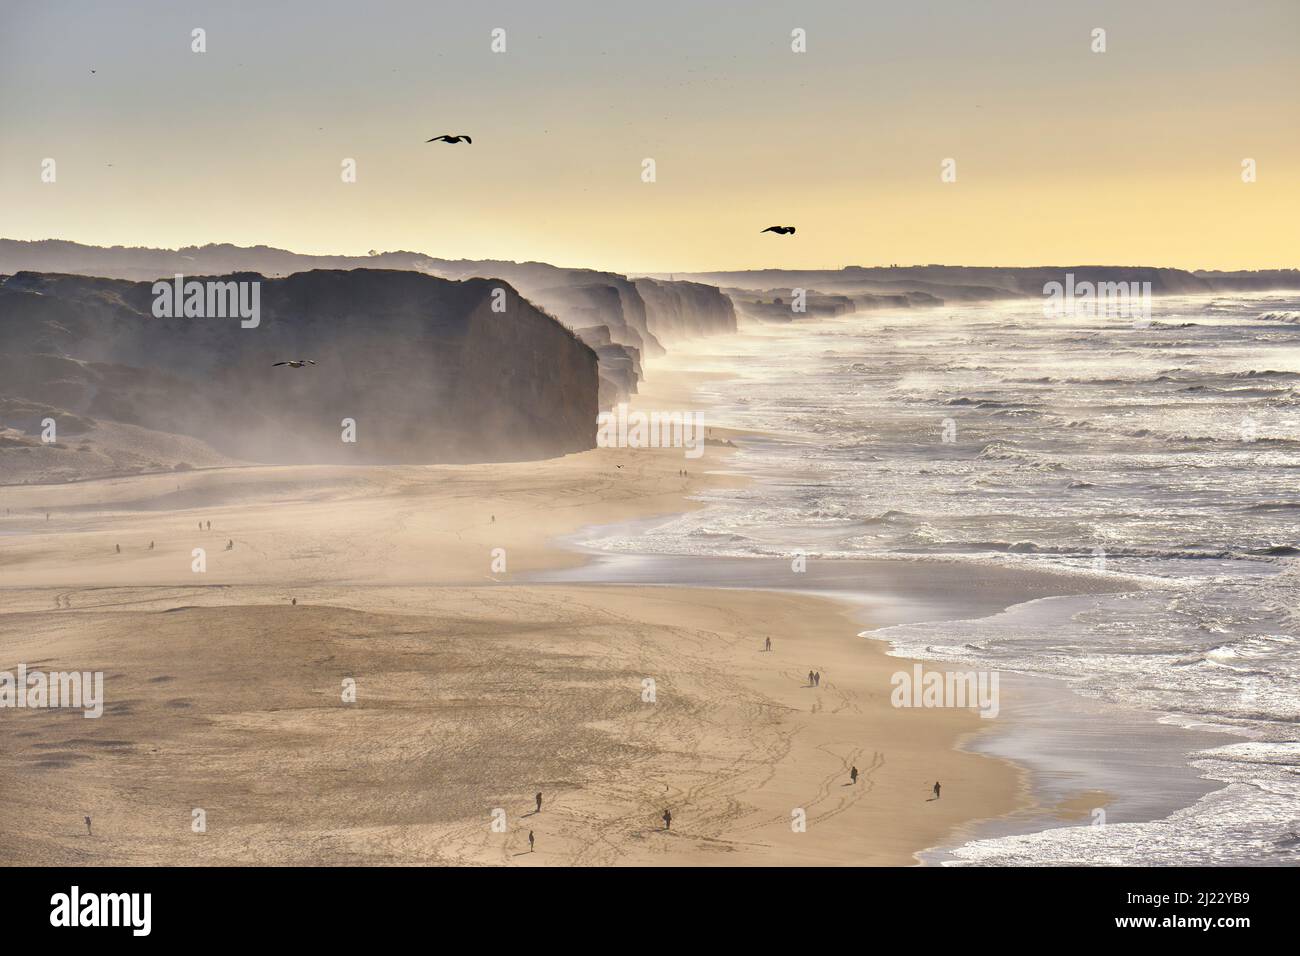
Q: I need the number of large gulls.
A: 3